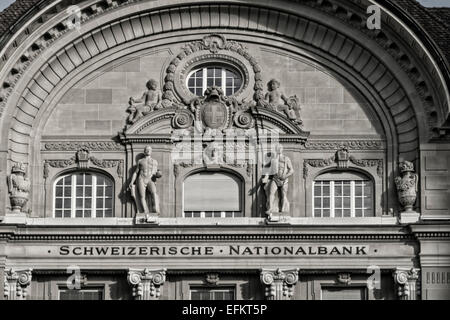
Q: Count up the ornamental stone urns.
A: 2